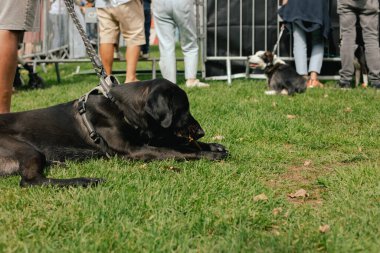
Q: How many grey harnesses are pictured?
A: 1